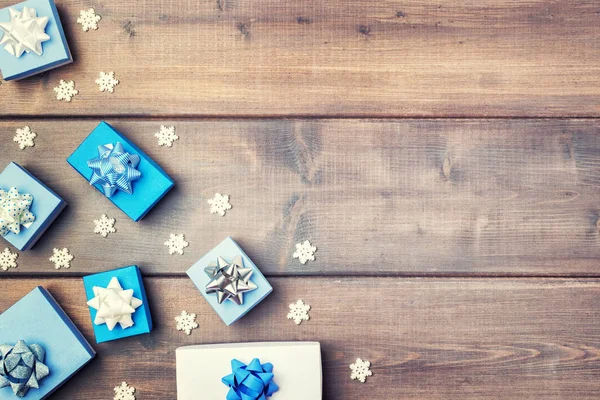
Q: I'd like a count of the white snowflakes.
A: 15